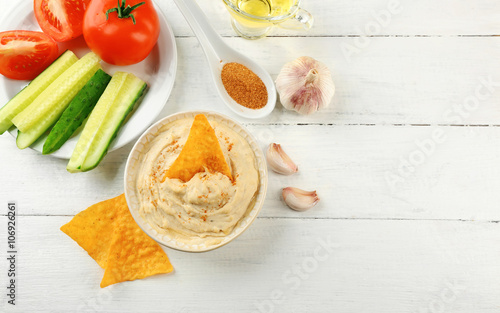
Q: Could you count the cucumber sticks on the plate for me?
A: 4